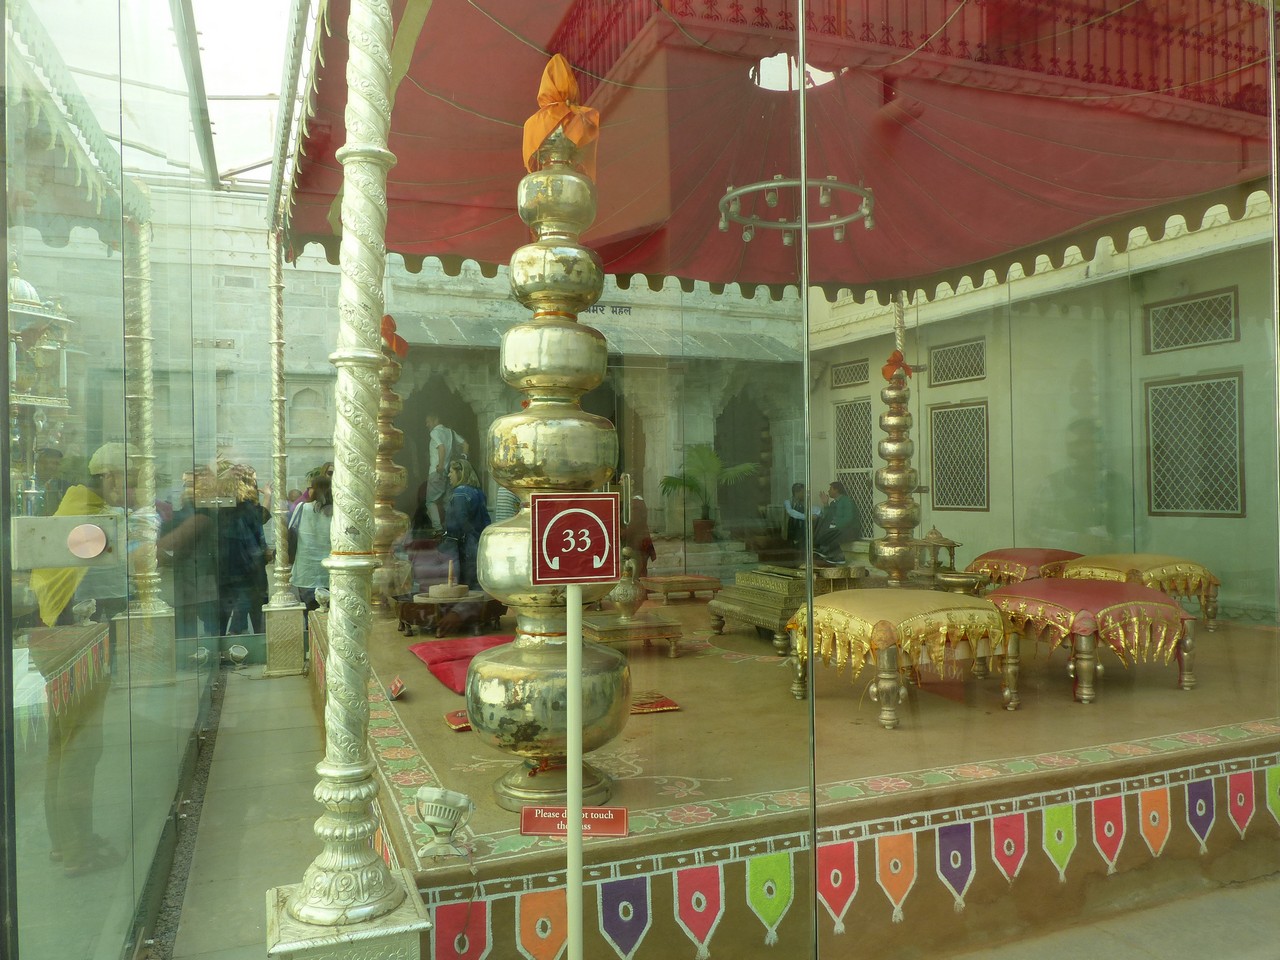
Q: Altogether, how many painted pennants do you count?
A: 15